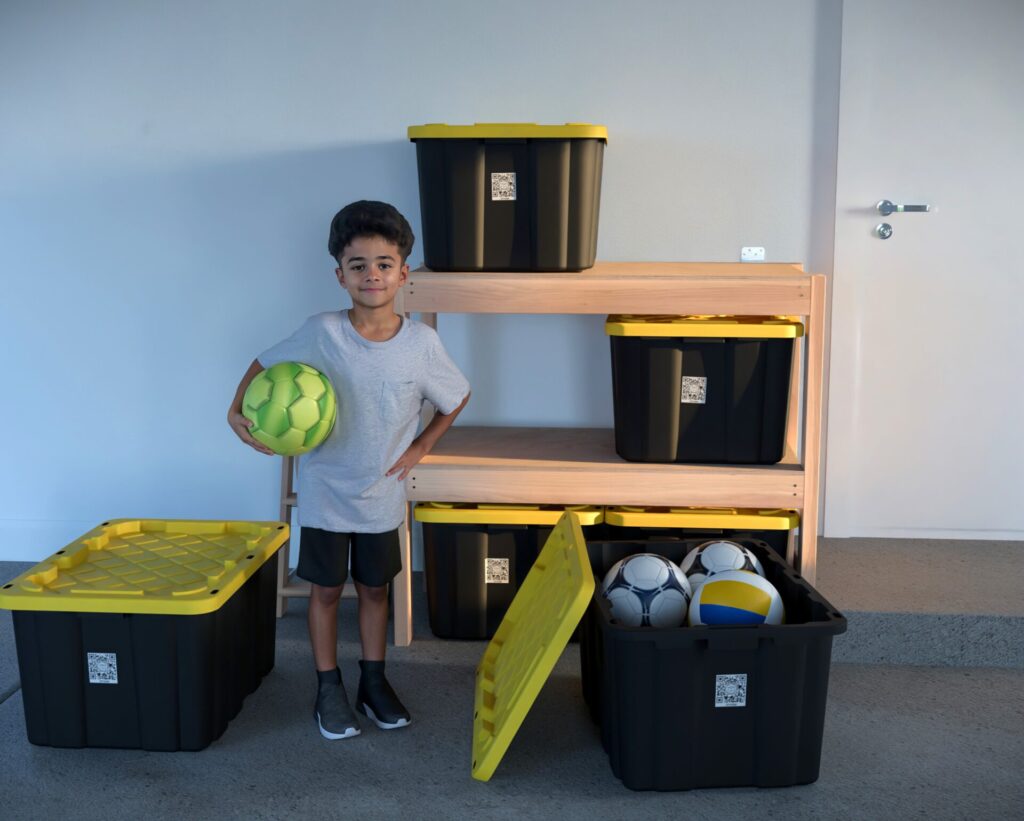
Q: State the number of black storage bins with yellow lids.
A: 6